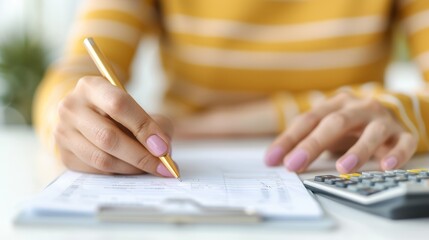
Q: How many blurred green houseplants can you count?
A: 1